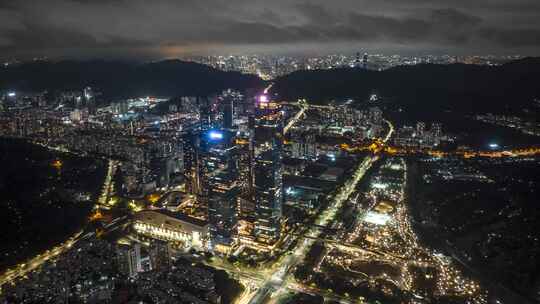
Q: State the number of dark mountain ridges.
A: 2